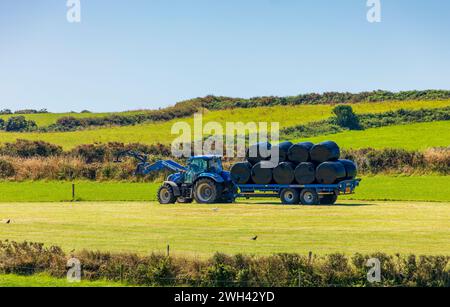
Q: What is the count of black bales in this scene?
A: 10